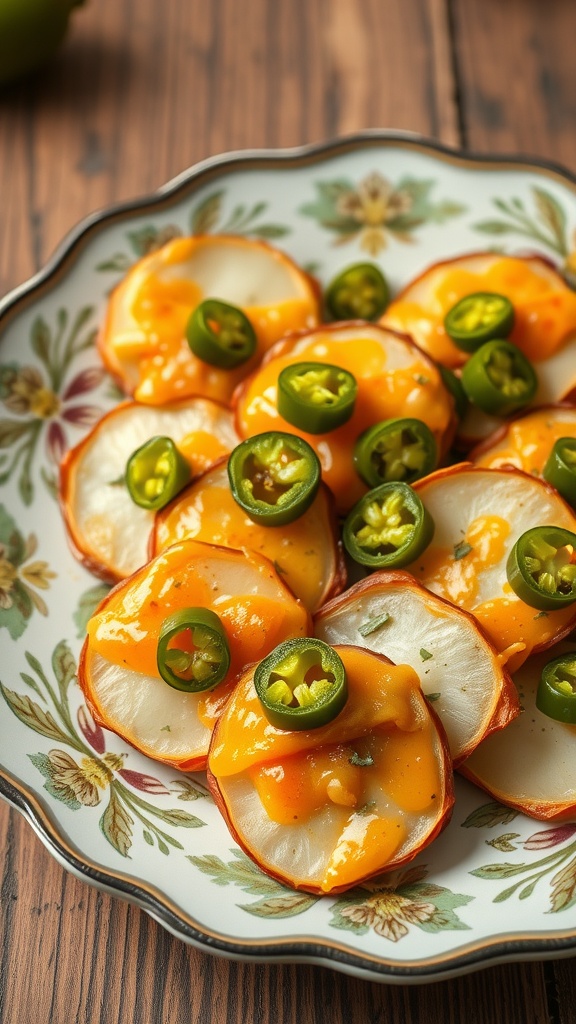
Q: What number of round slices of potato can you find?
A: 11